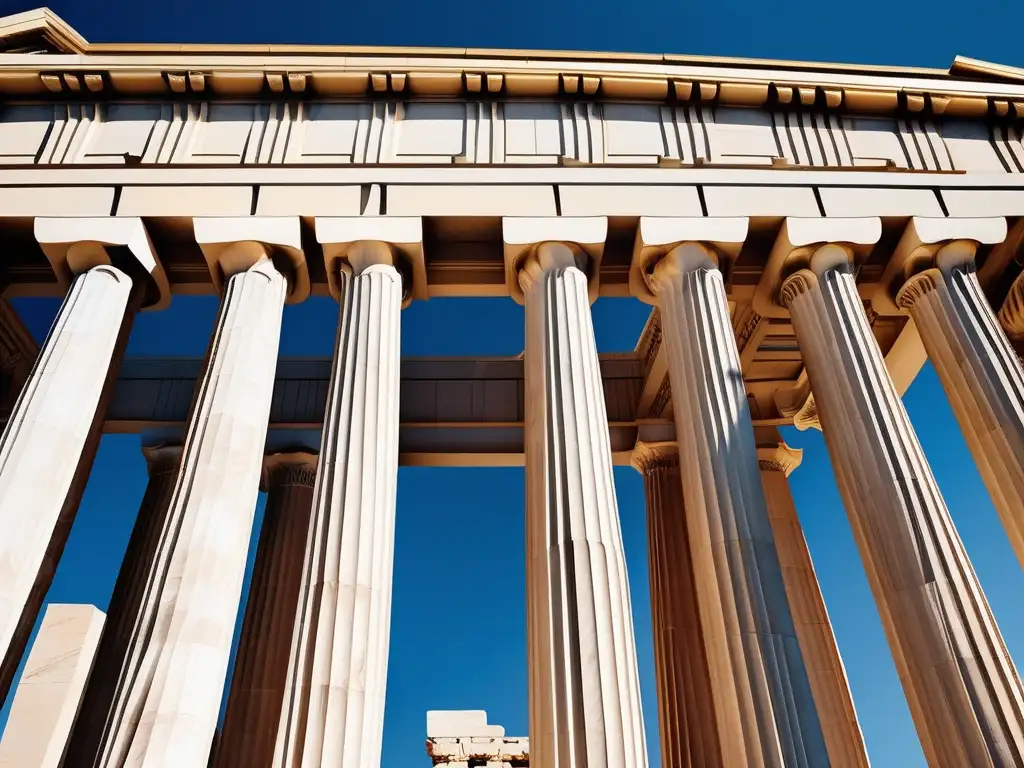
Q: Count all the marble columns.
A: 11